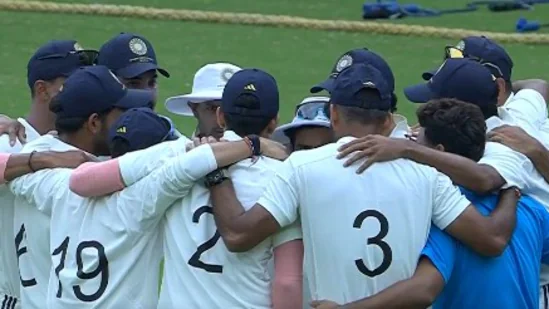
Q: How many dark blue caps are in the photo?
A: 9